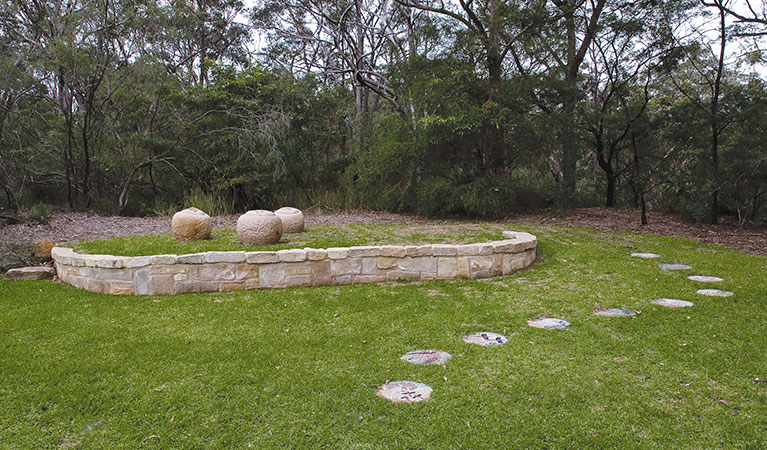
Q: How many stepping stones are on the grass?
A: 10